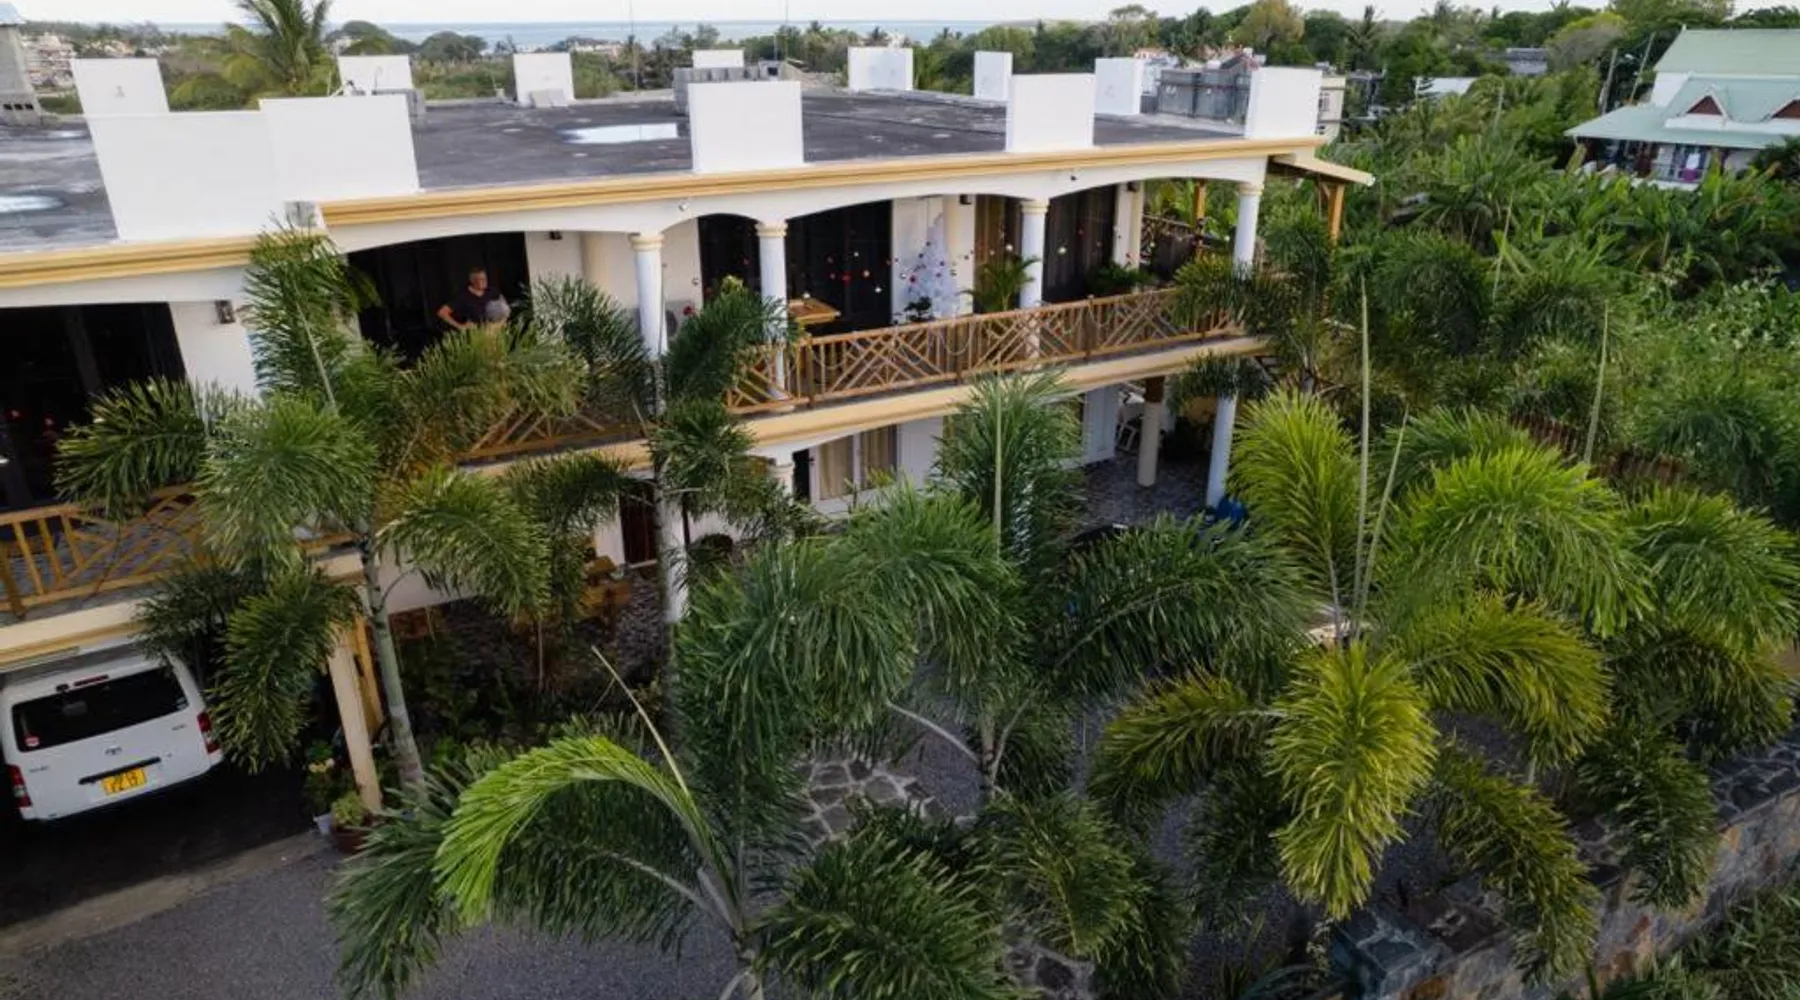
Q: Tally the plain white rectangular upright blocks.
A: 12